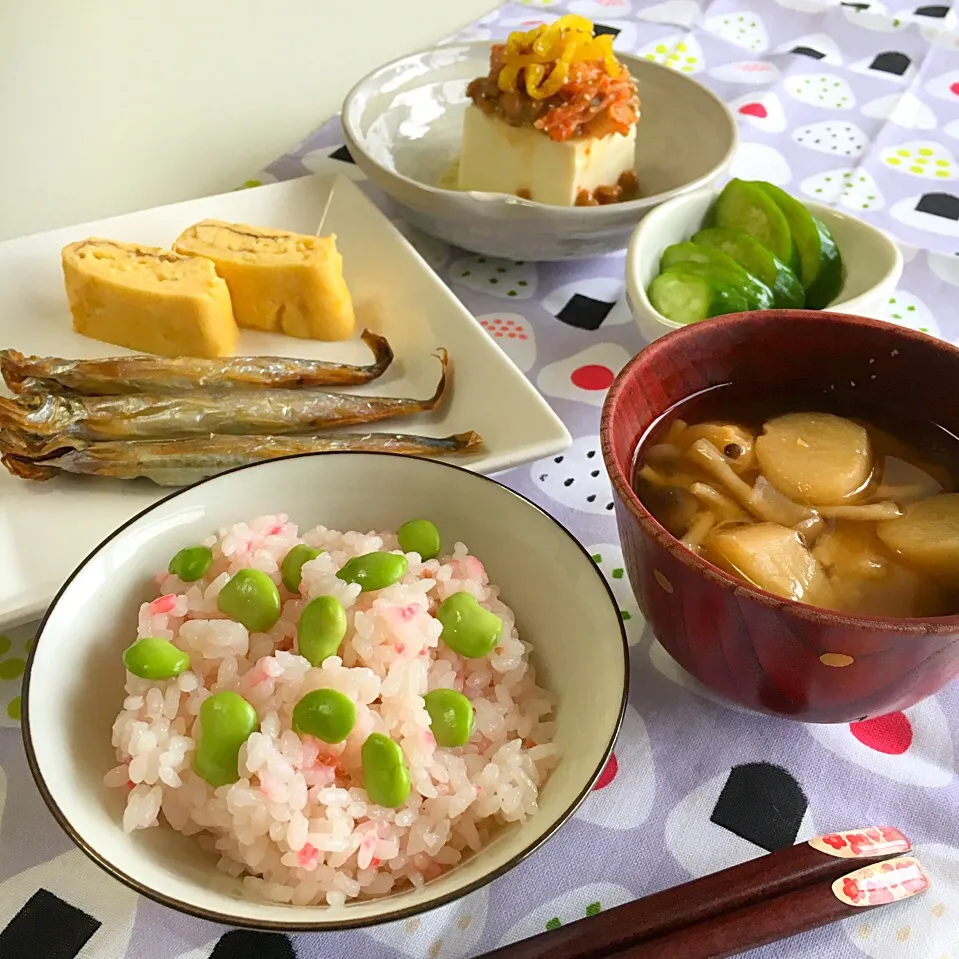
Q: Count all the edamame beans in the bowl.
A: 12